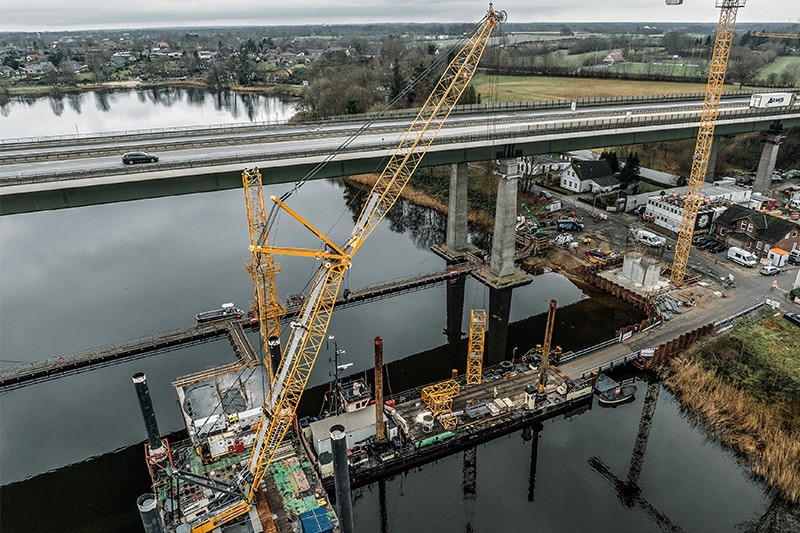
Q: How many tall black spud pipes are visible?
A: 4